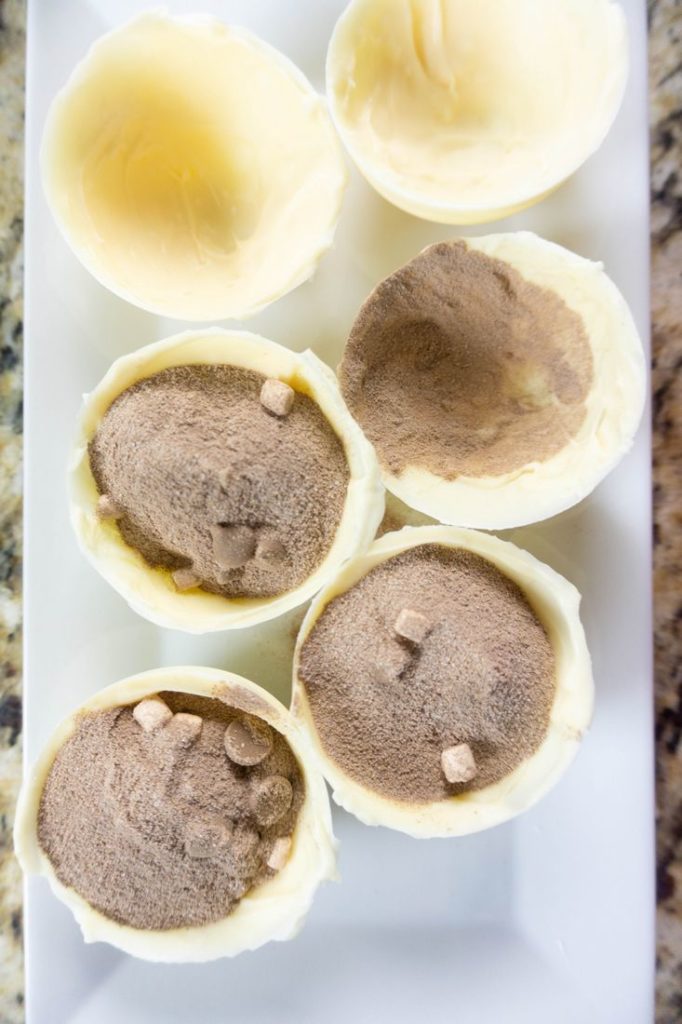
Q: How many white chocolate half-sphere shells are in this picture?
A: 6